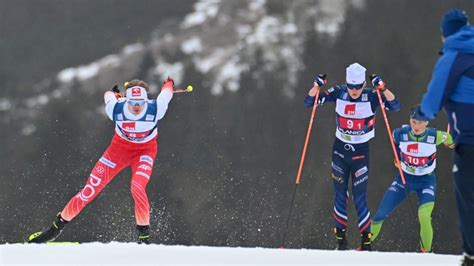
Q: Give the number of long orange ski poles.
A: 2